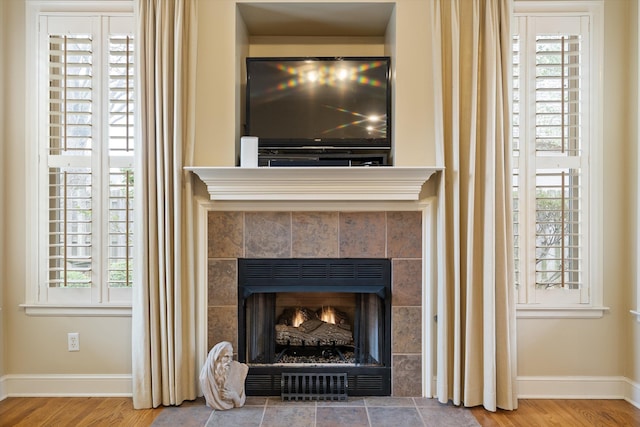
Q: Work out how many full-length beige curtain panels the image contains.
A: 2